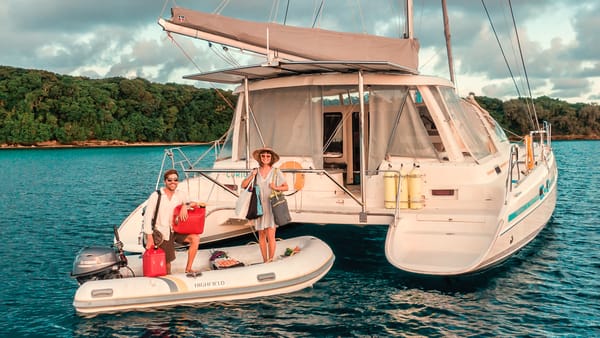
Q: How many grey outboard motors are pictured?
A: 1